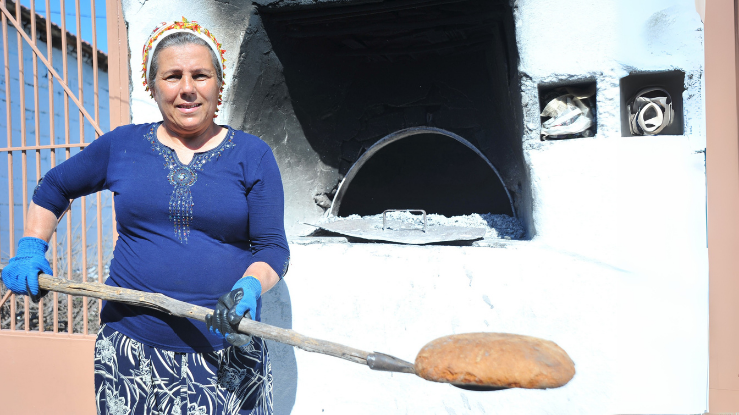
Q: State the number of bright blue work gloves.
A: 2